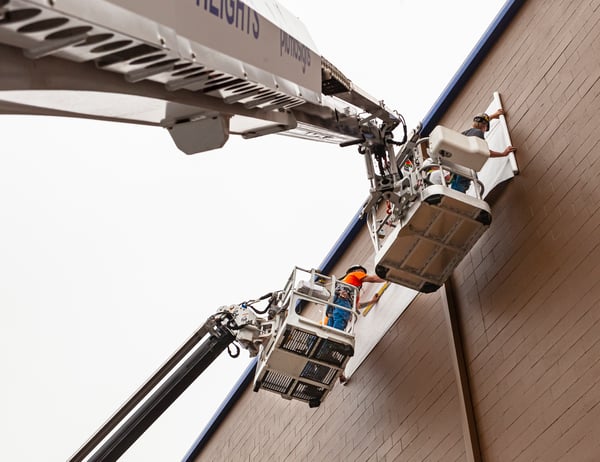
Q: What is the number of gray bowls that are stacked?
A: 0